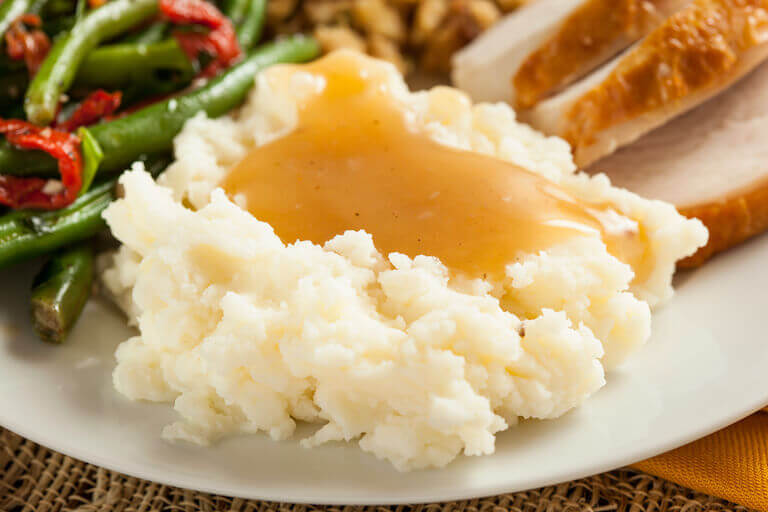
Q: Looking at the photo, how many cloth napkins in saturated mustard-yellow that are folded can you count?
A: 1